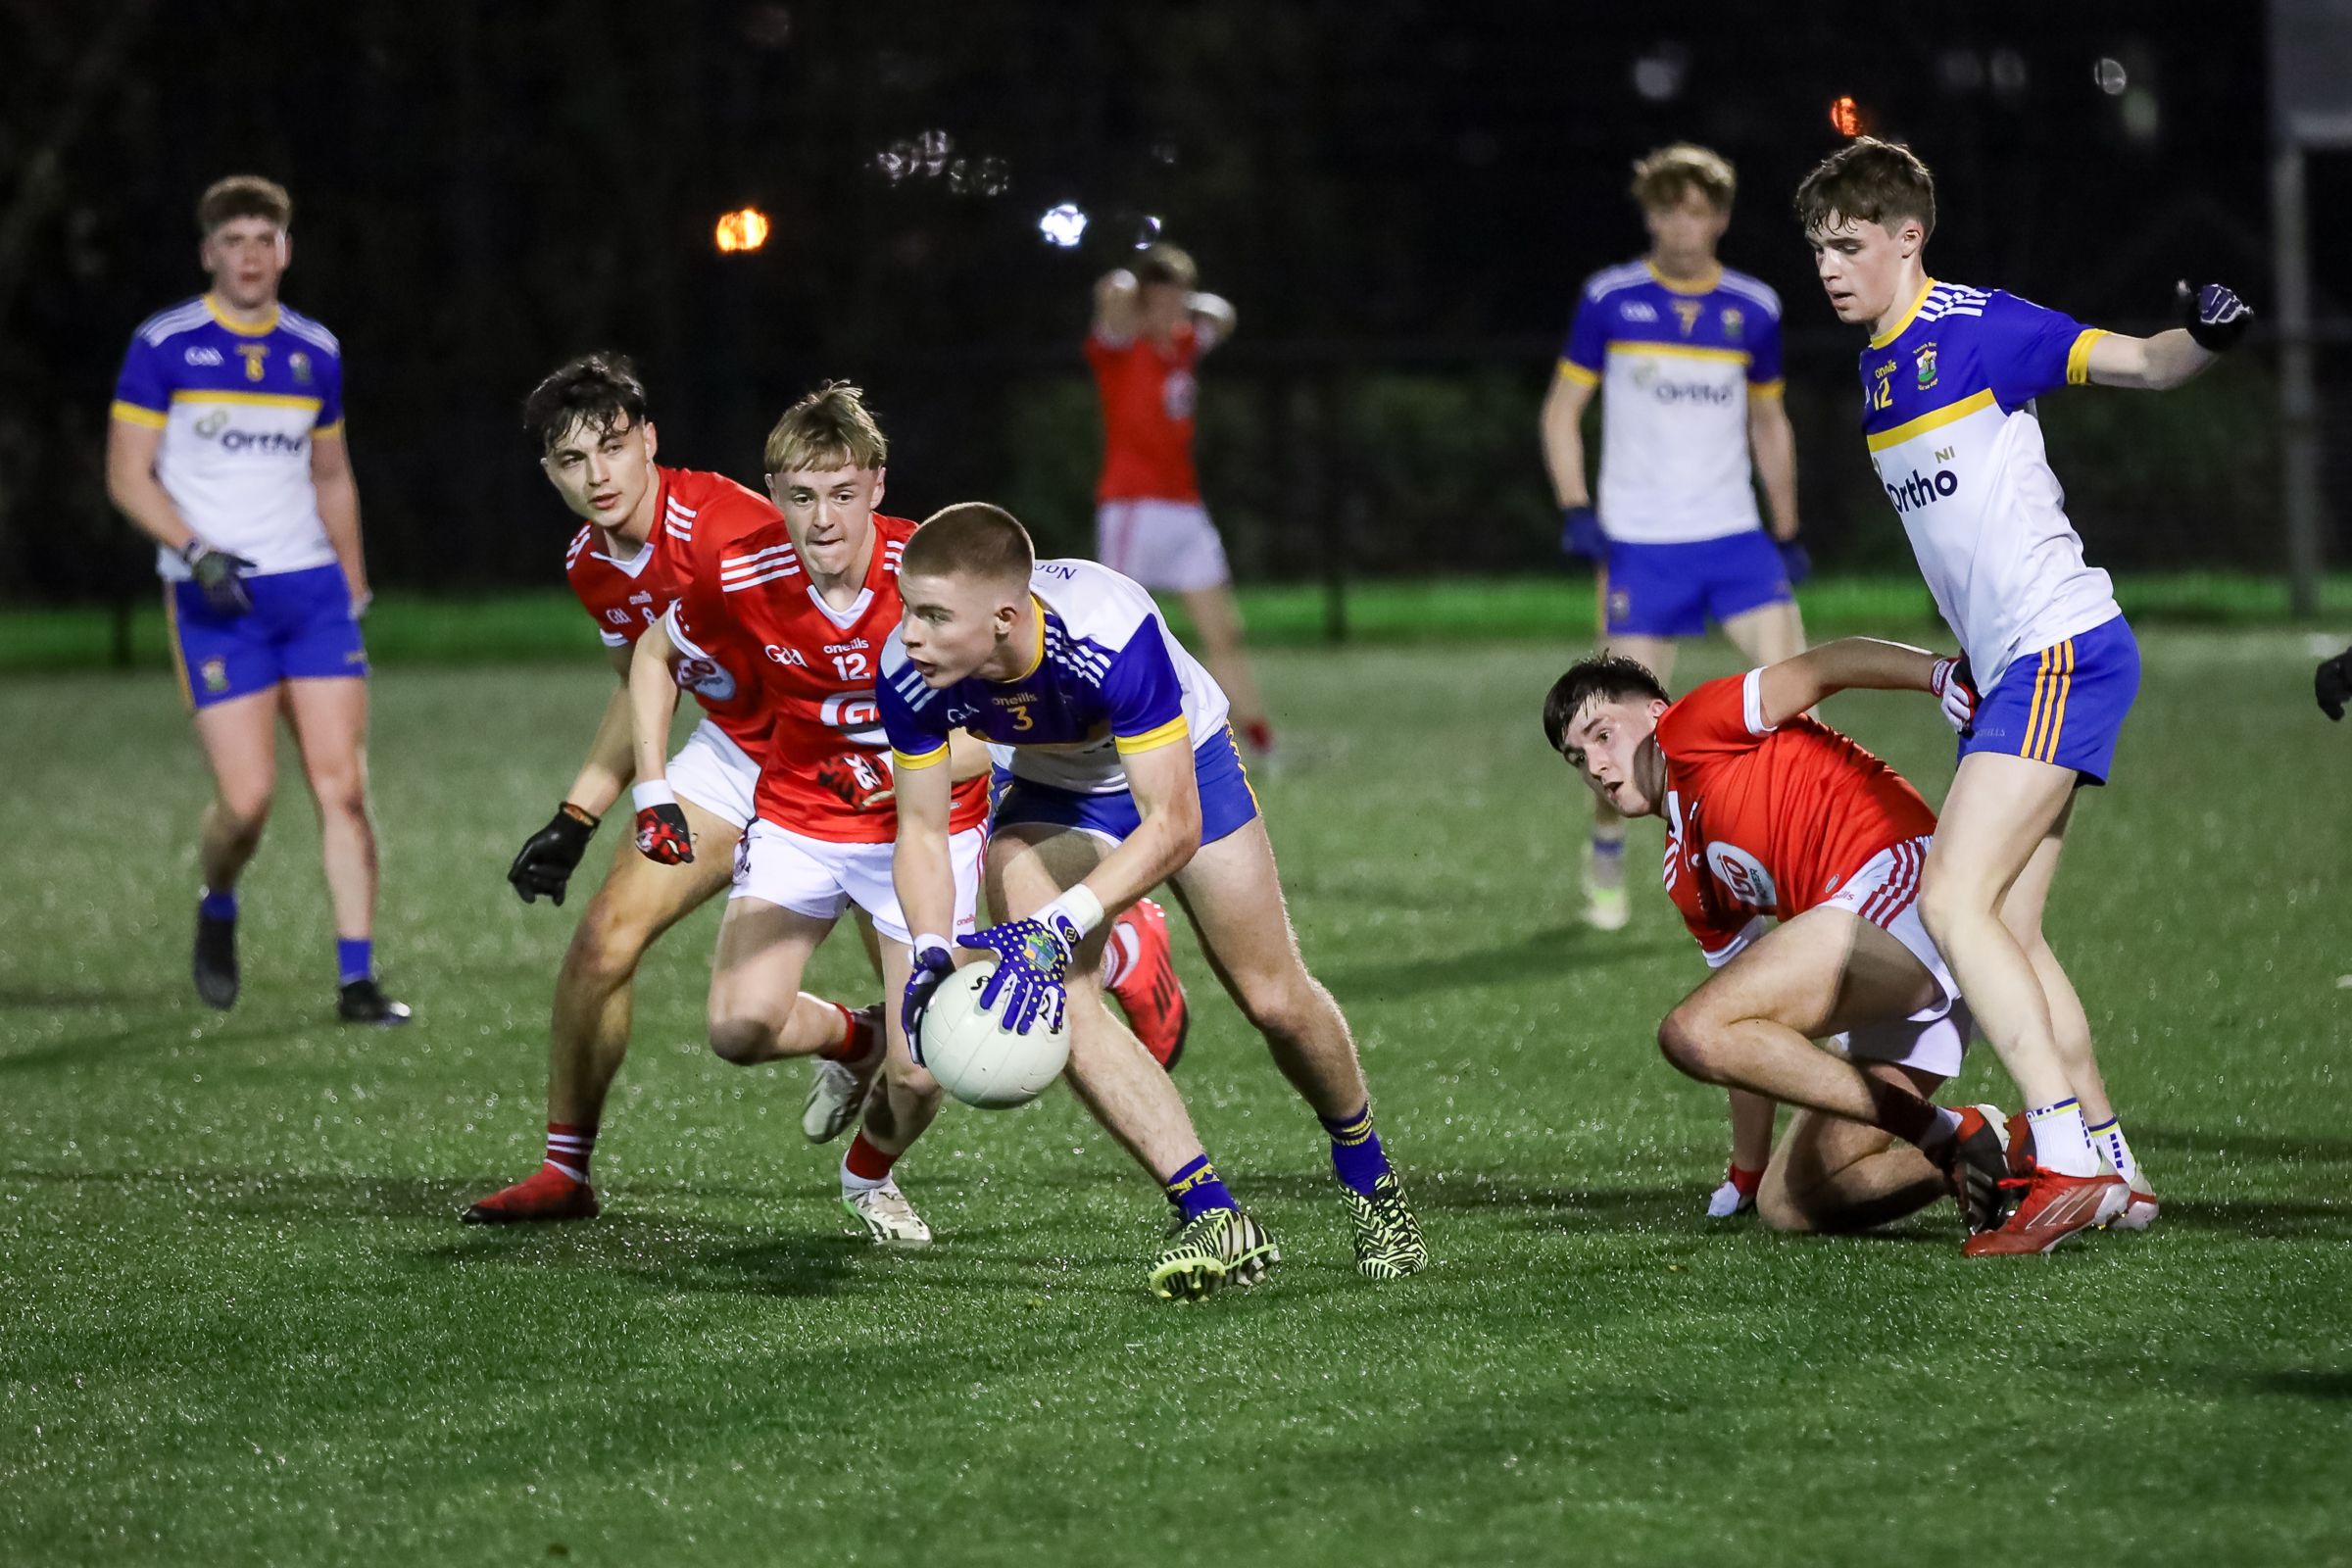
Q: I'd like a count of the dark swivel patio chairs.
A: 0